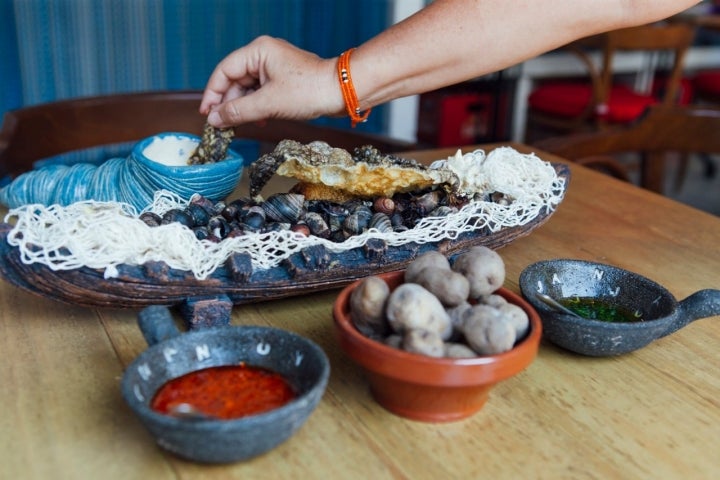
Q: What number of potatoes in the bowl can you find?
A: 12